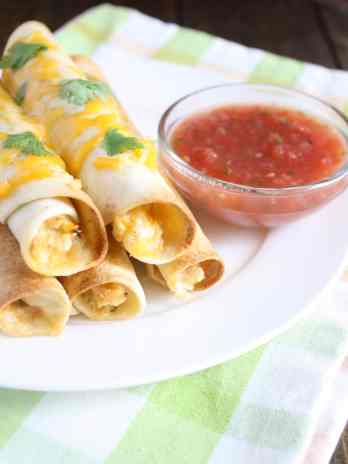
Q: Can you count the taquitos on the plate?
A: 5